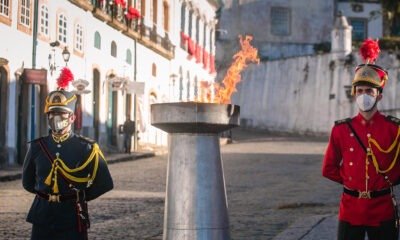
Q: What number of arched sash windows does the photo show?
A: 3